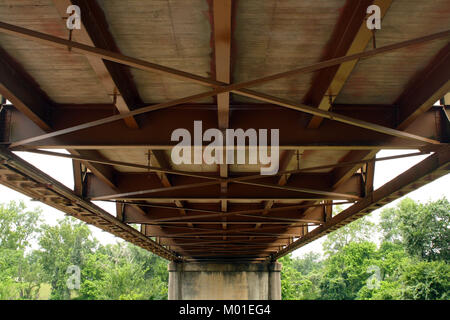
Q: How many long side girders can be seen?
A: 2